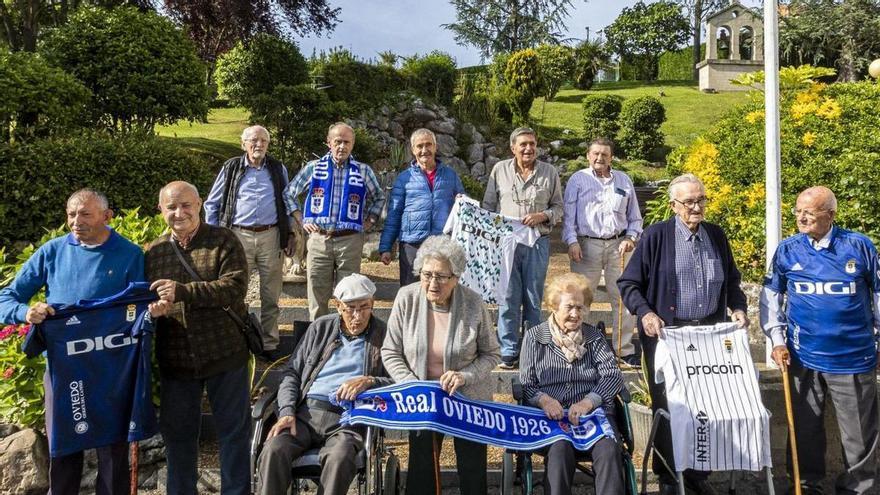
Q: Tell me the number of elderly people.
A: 12